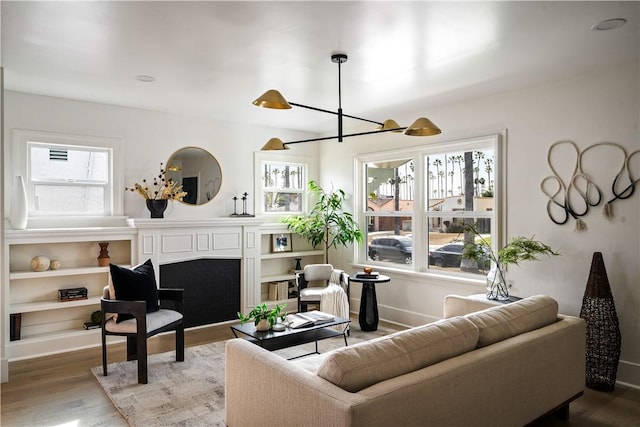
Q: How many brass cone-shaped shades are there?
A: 4